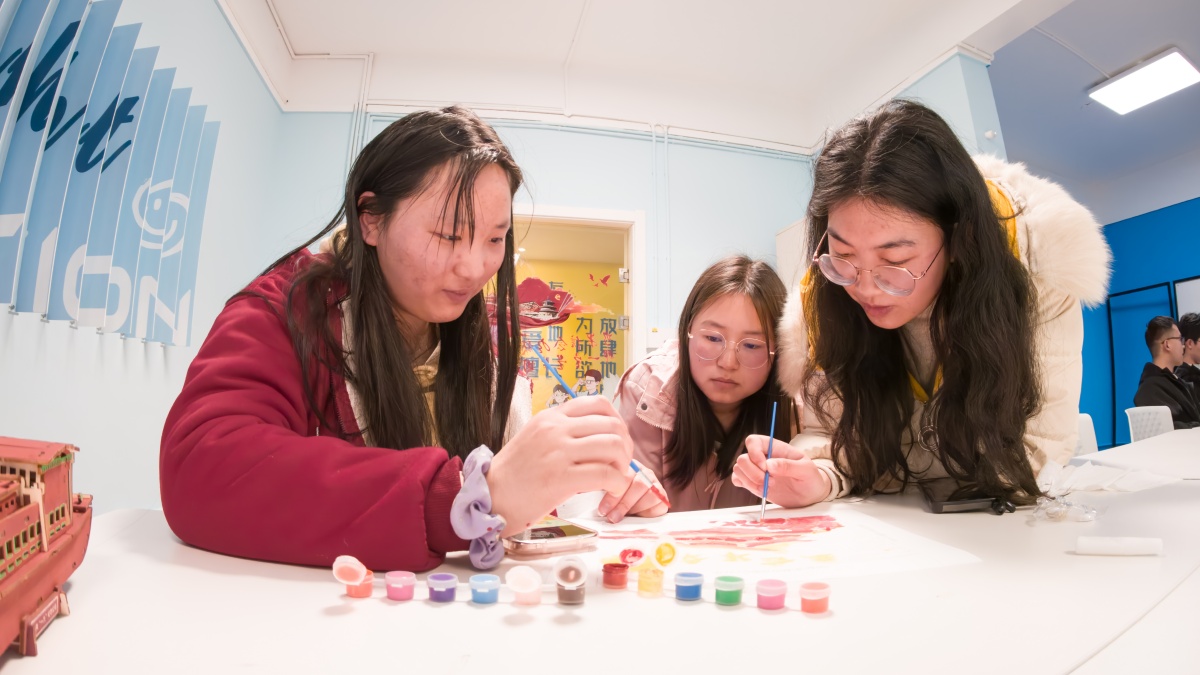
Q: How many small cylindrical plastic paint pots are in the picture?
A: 12